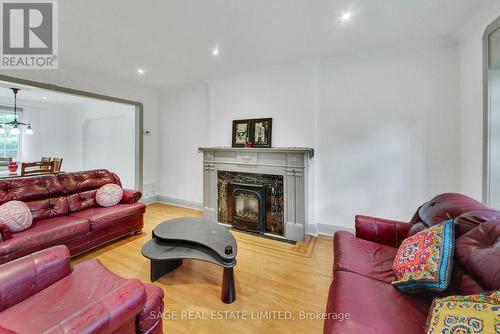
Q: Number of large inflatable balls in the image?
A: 0